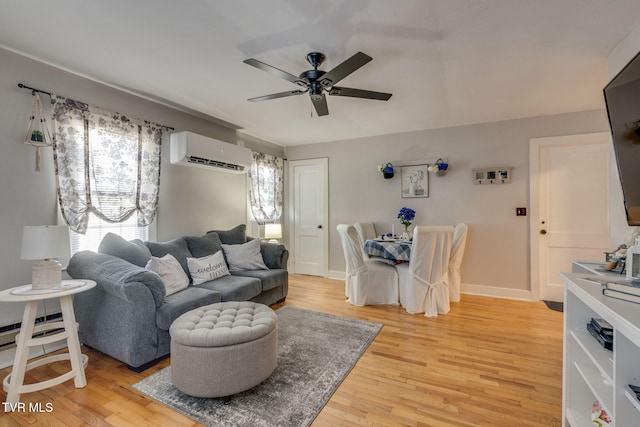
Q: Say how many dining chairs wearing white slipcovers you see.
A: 4